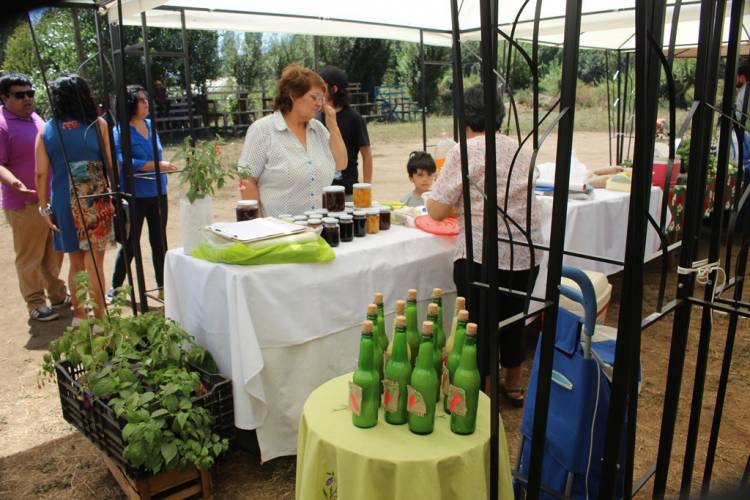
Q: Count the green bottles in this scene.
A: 10